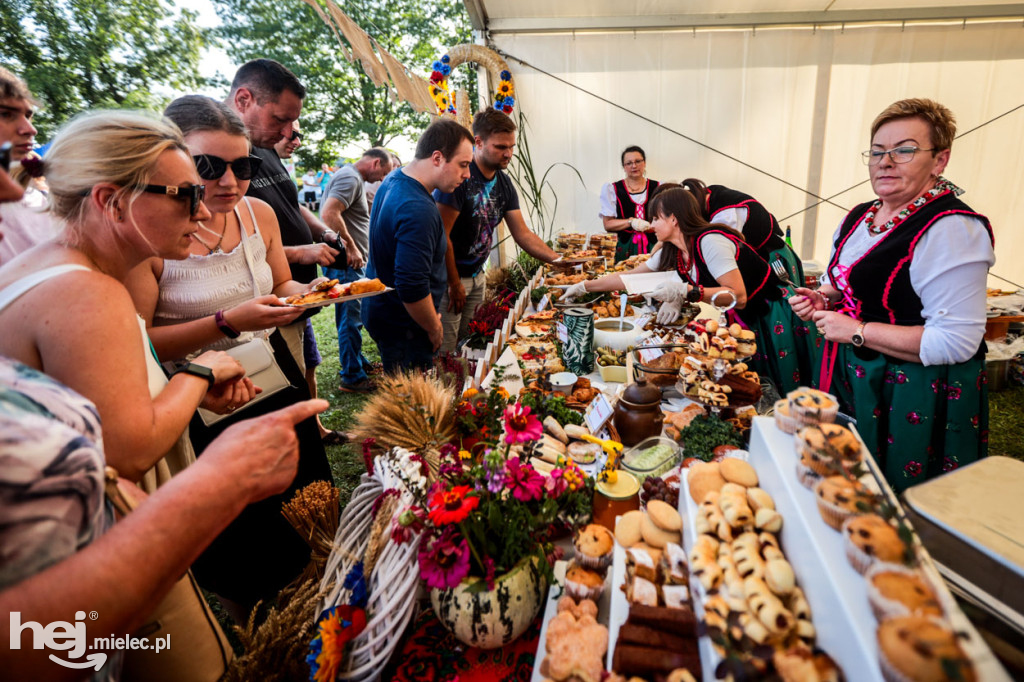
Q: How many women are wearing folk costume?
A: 4